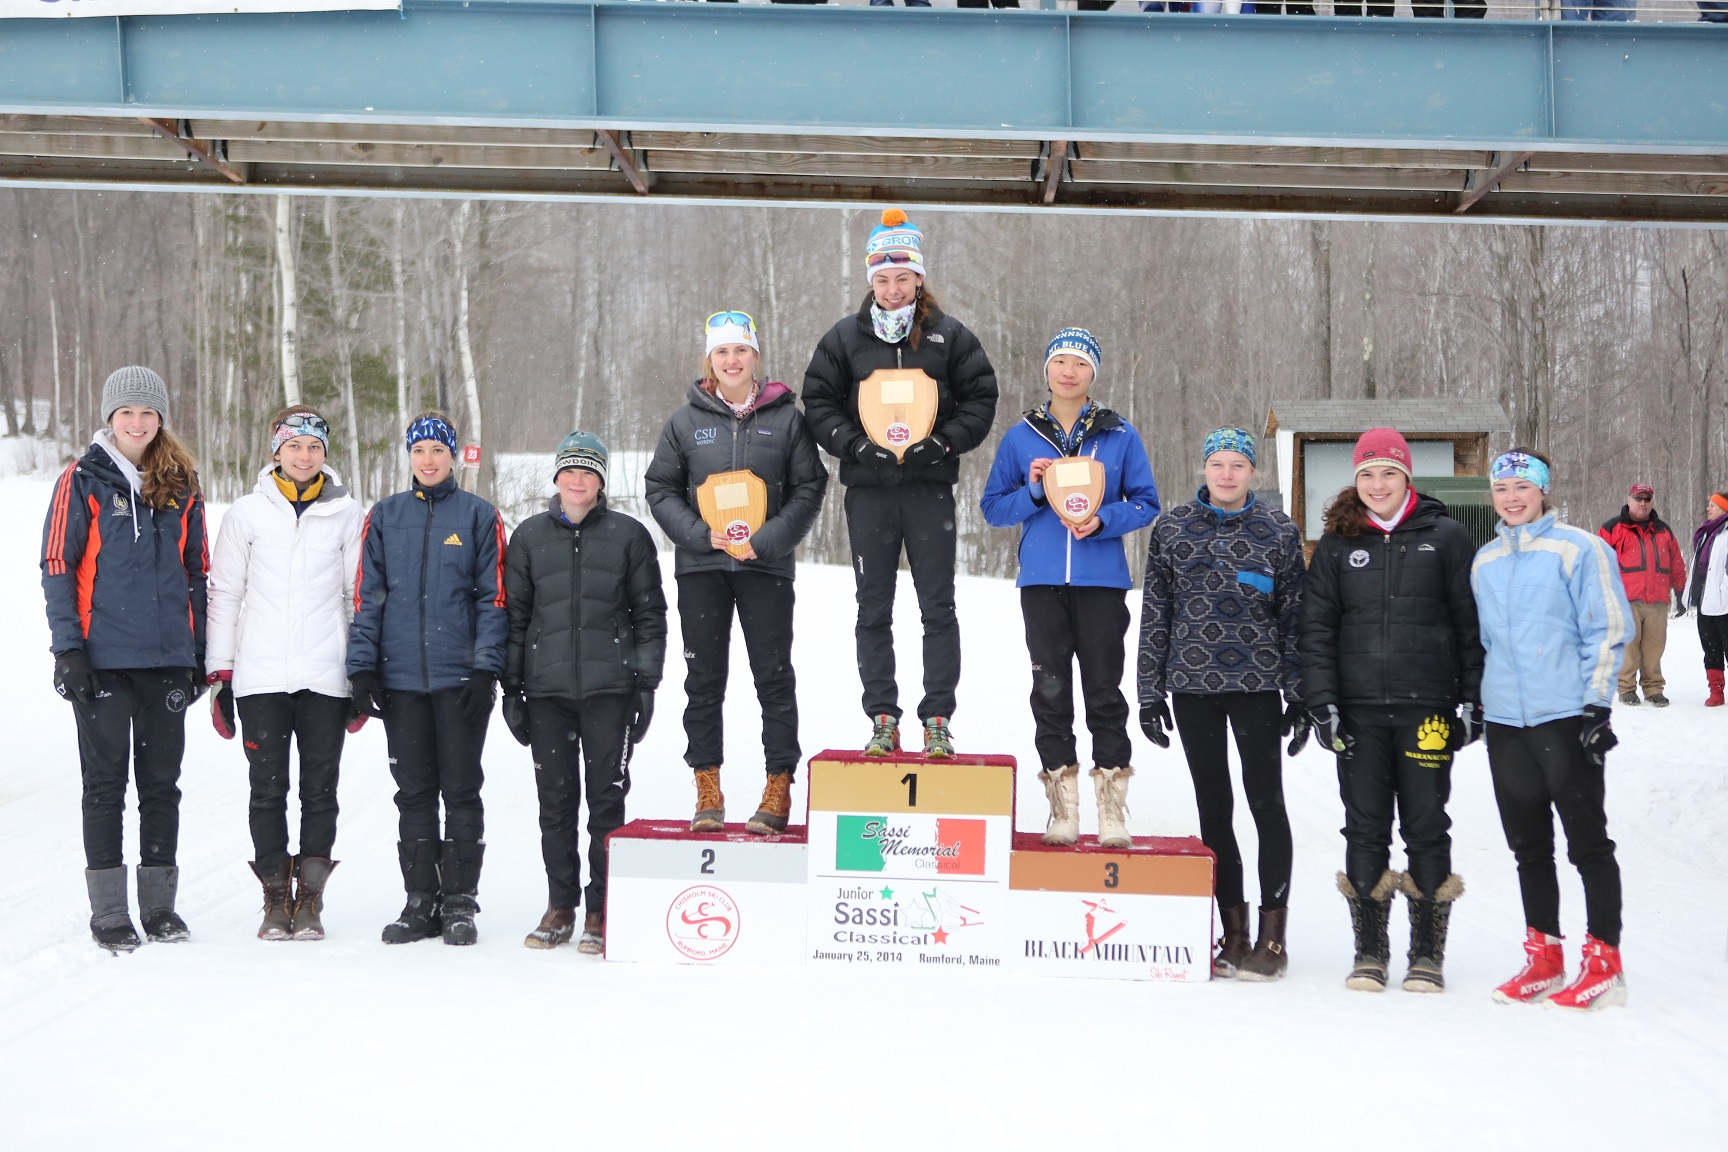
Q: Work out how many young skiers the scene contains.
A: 10